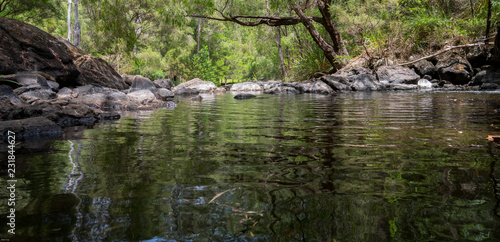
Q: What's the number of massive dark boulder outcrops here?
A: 1